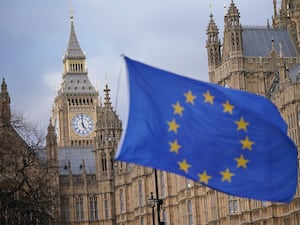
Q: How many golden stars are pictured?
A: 12